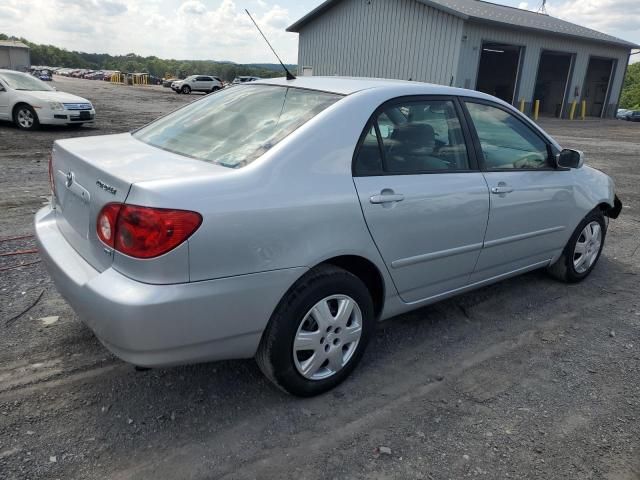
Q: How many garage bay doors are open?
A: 3